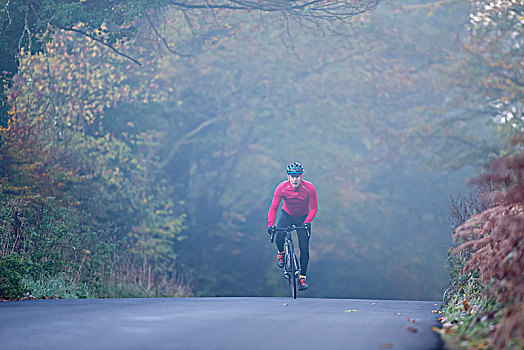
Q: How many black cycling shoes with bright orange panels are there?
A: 2